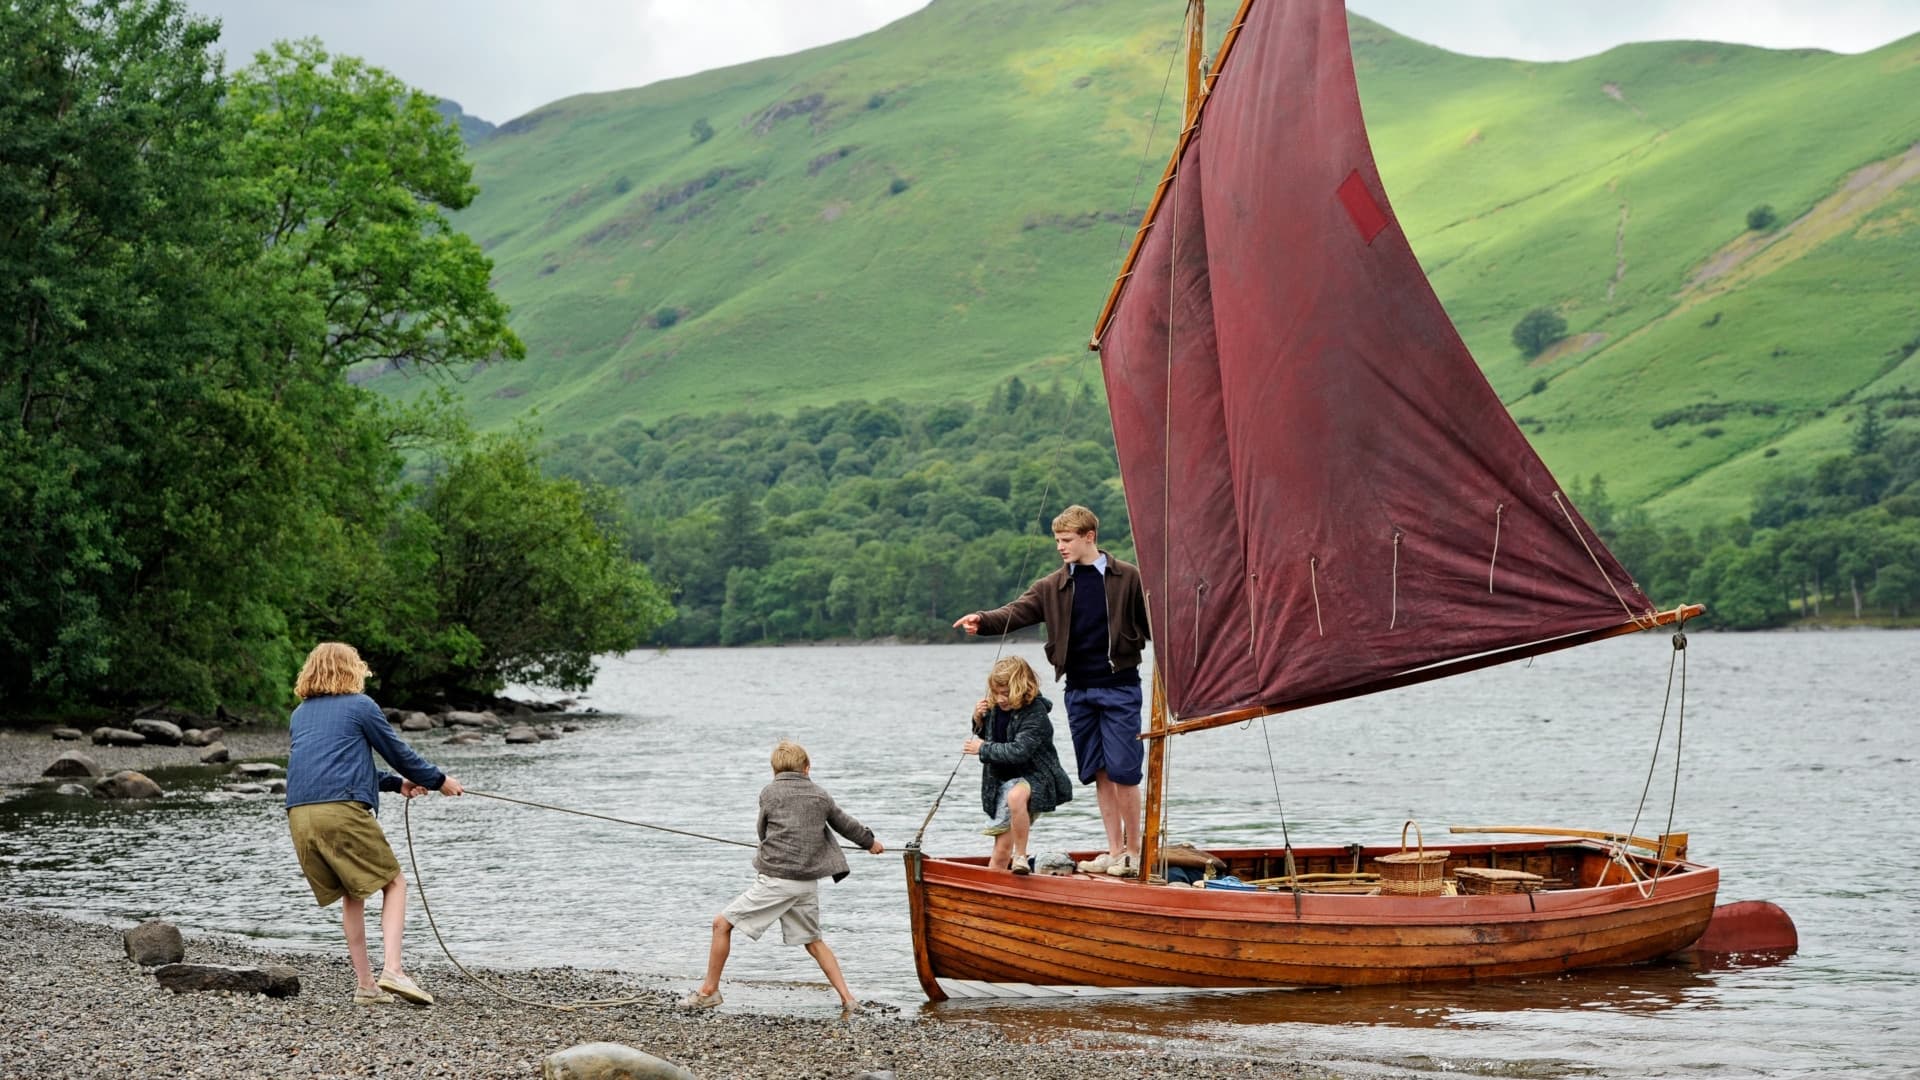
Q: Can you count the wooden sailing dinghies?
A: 1